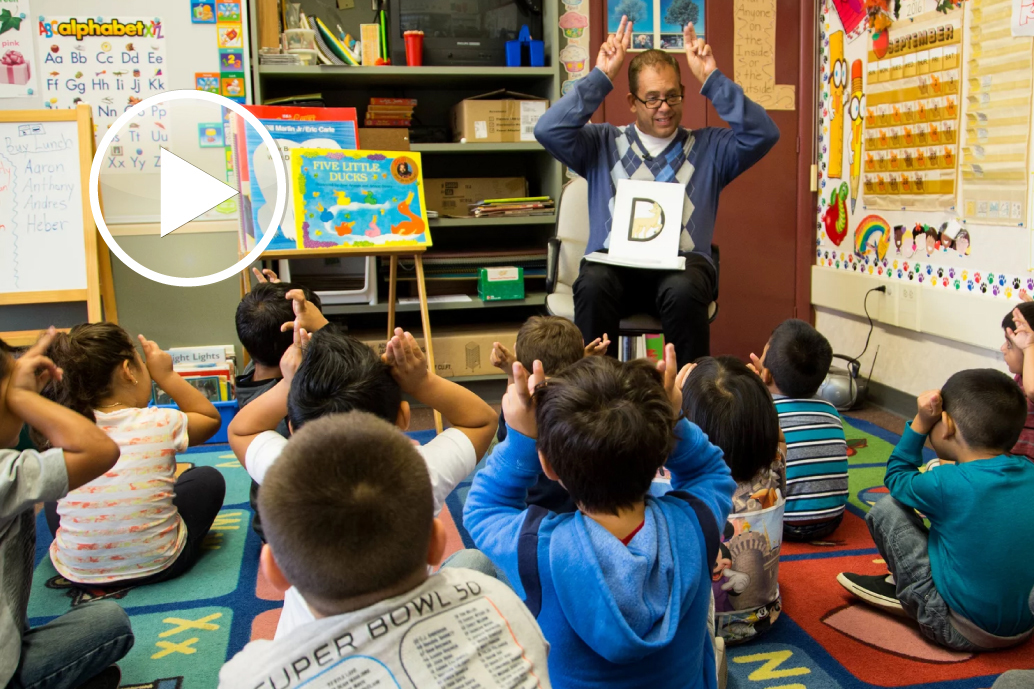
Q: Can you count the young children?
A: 11